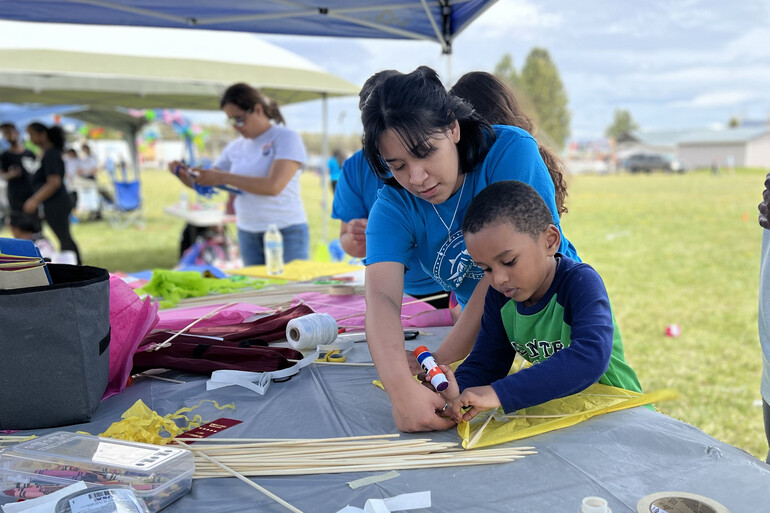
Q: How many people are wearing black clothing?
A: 2